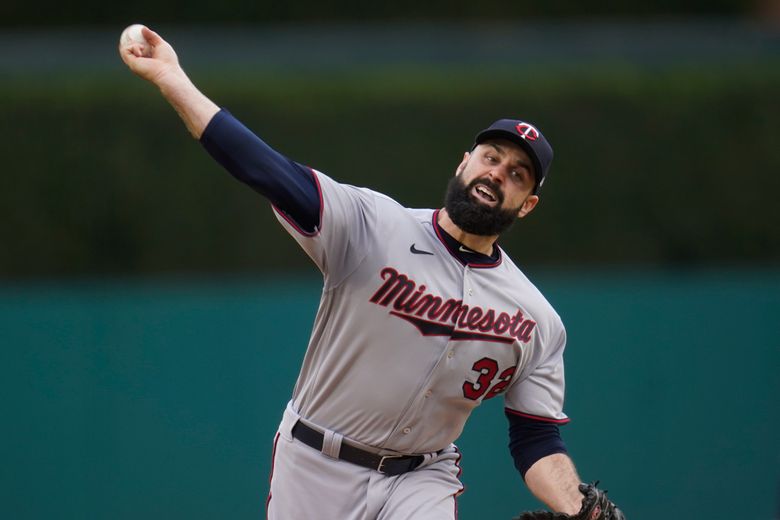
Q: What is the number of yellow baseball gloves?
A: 0